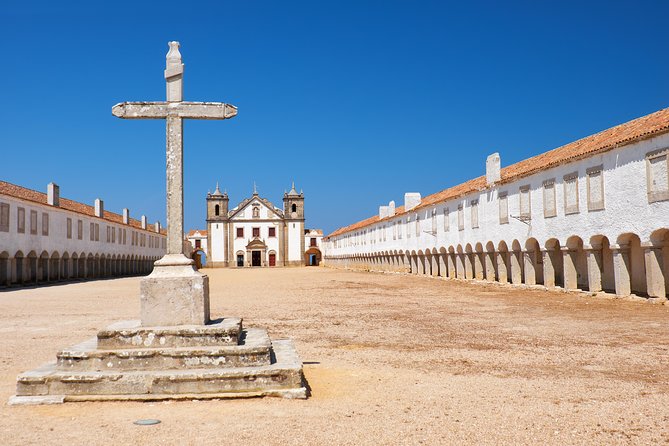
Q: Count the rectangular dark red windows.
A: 5